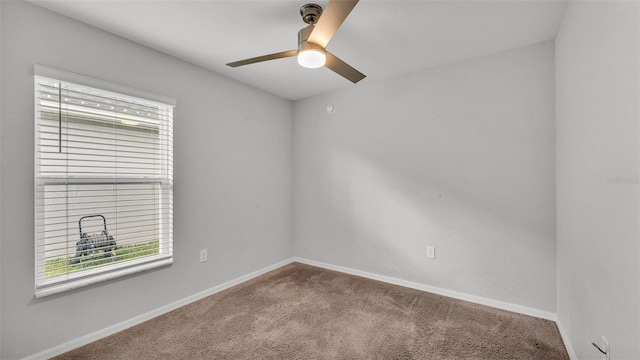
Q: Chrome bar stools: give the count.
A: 0